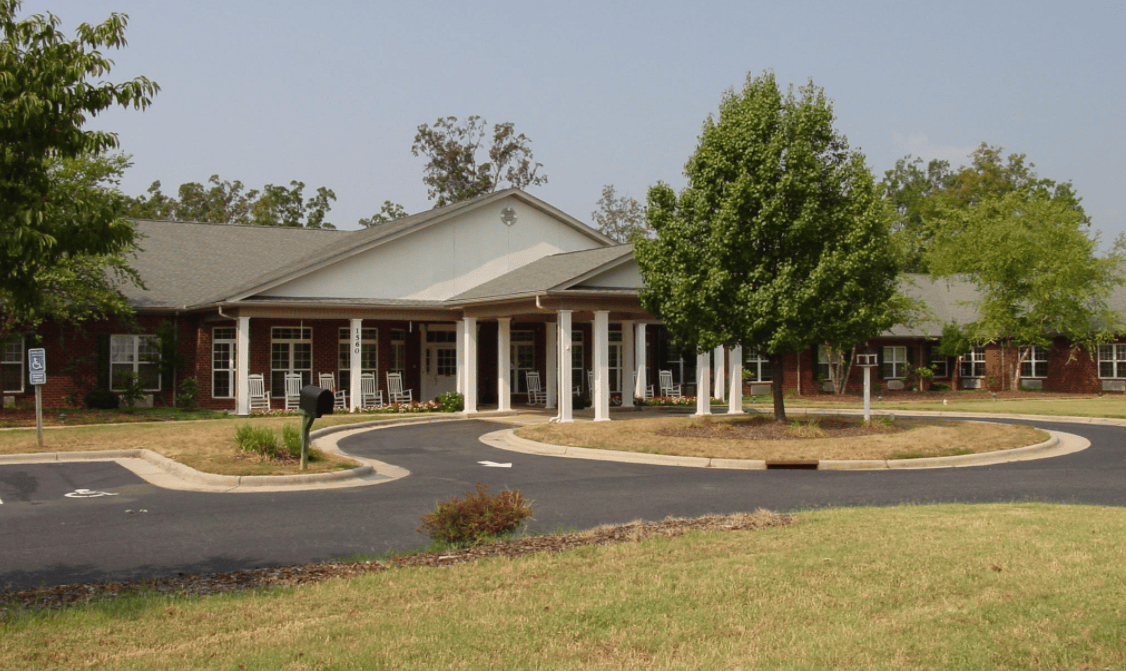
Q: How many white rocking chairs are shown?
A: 10